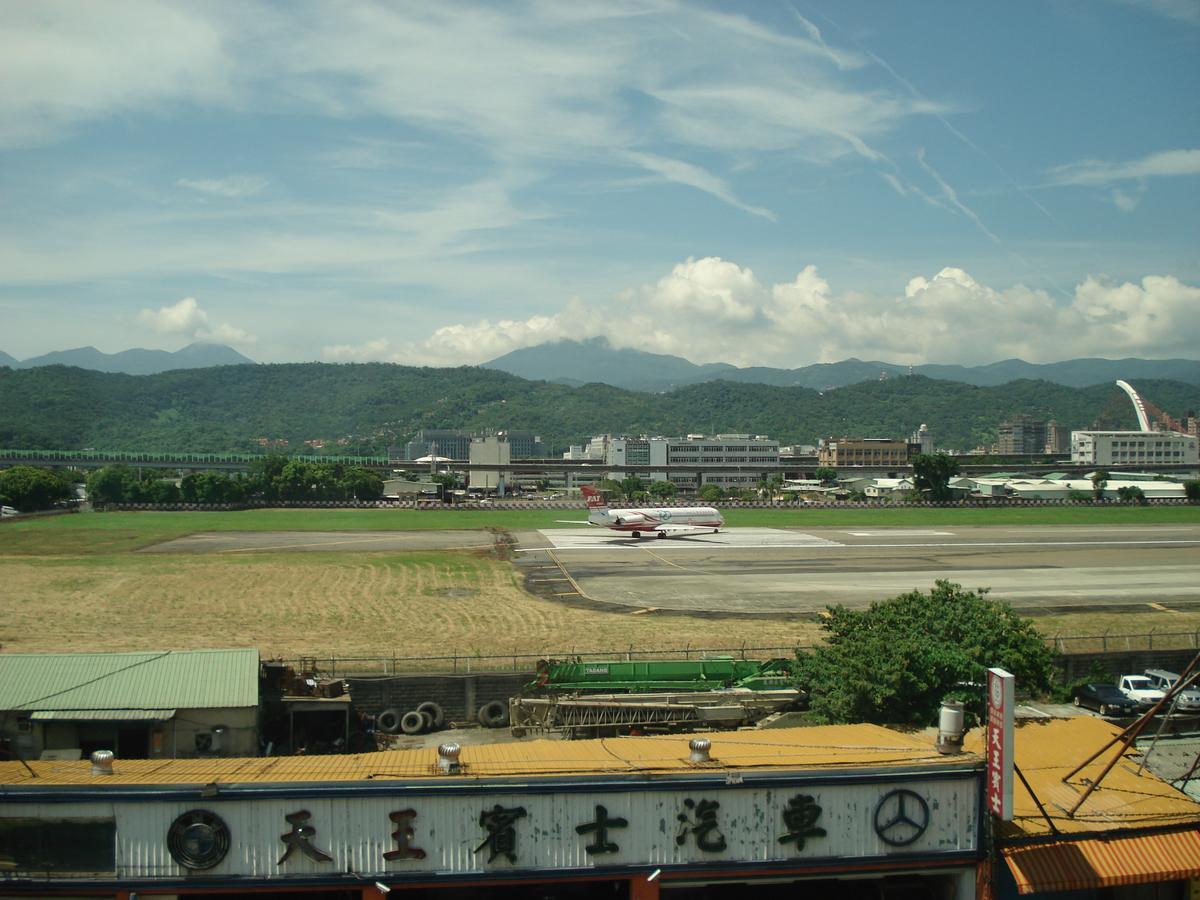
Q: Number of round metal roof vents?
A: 3